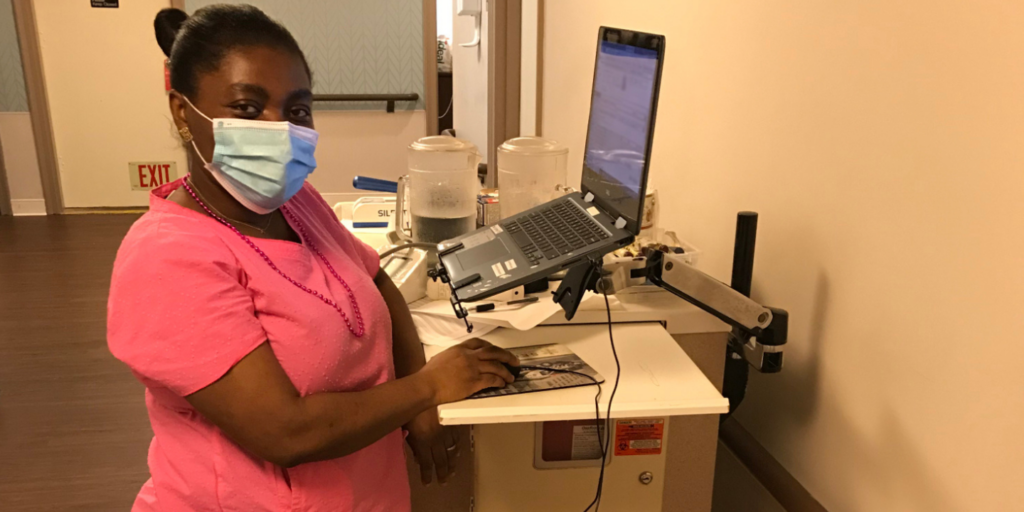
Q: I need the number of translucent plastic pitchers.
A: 2